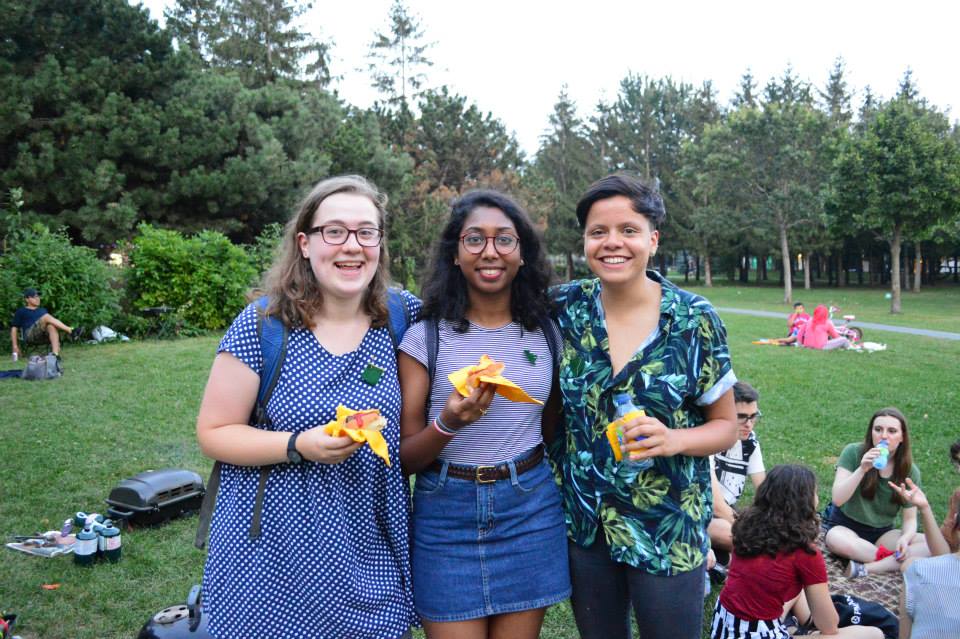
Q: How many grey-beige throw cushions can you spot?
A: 0